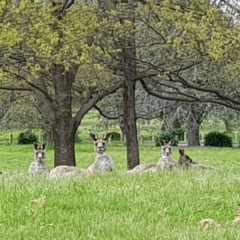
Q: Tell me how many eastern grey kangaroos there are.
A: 4